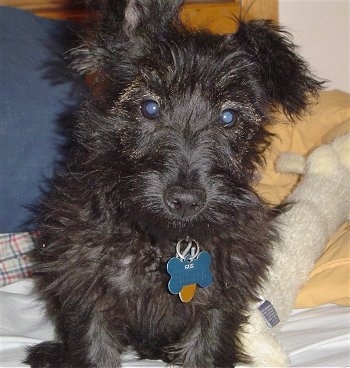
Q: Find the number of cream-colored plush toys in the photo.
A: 1